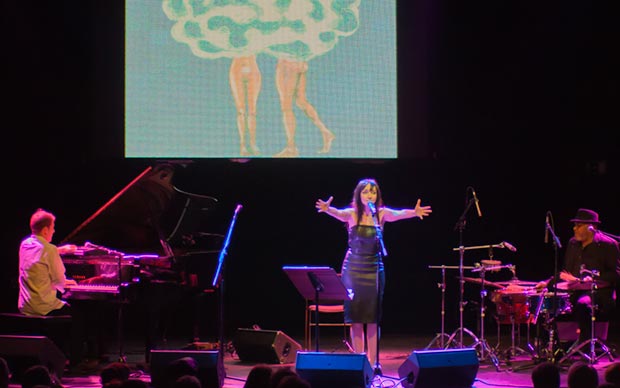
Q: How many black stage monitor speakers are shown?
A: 5